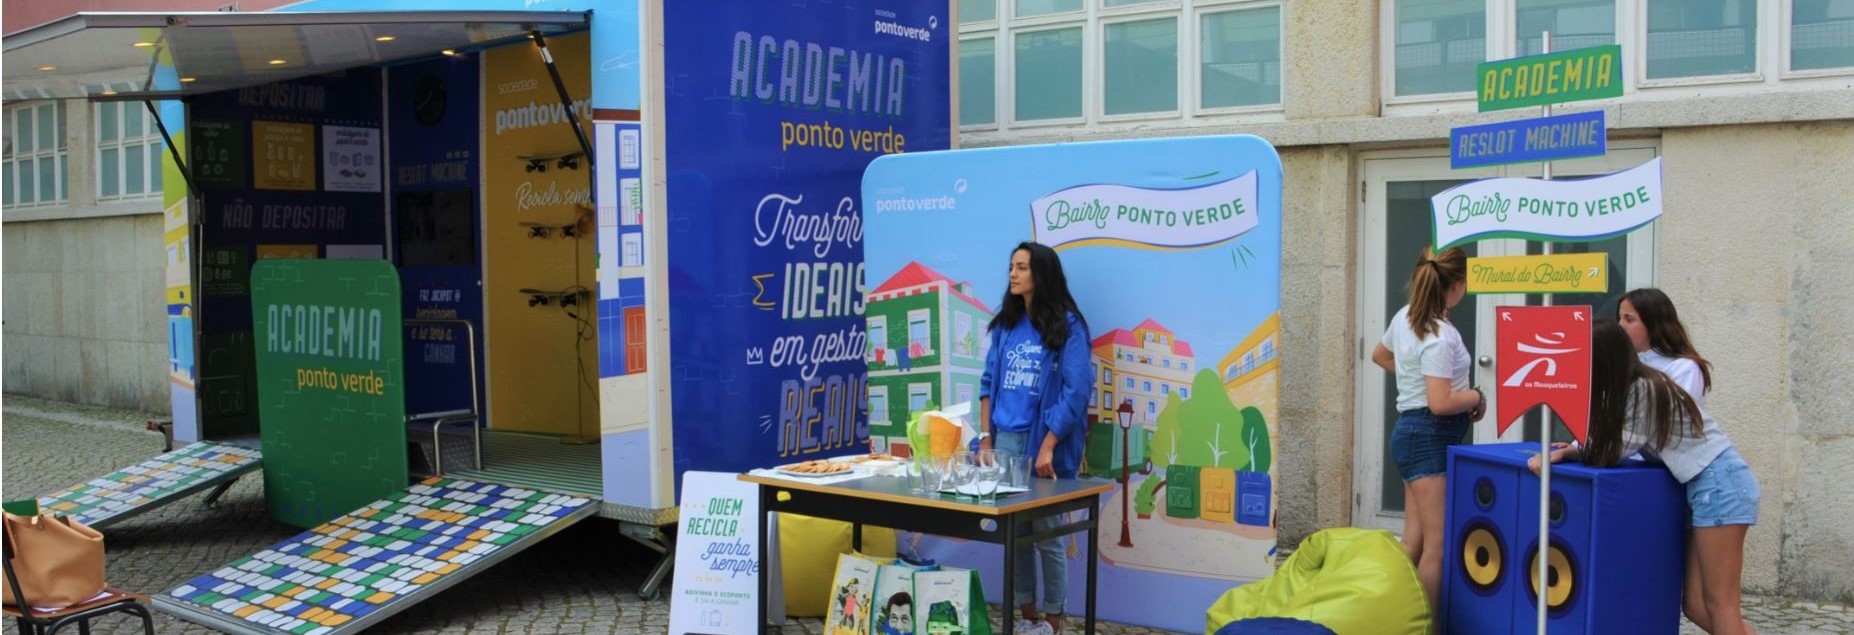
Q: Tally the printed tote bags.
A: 3